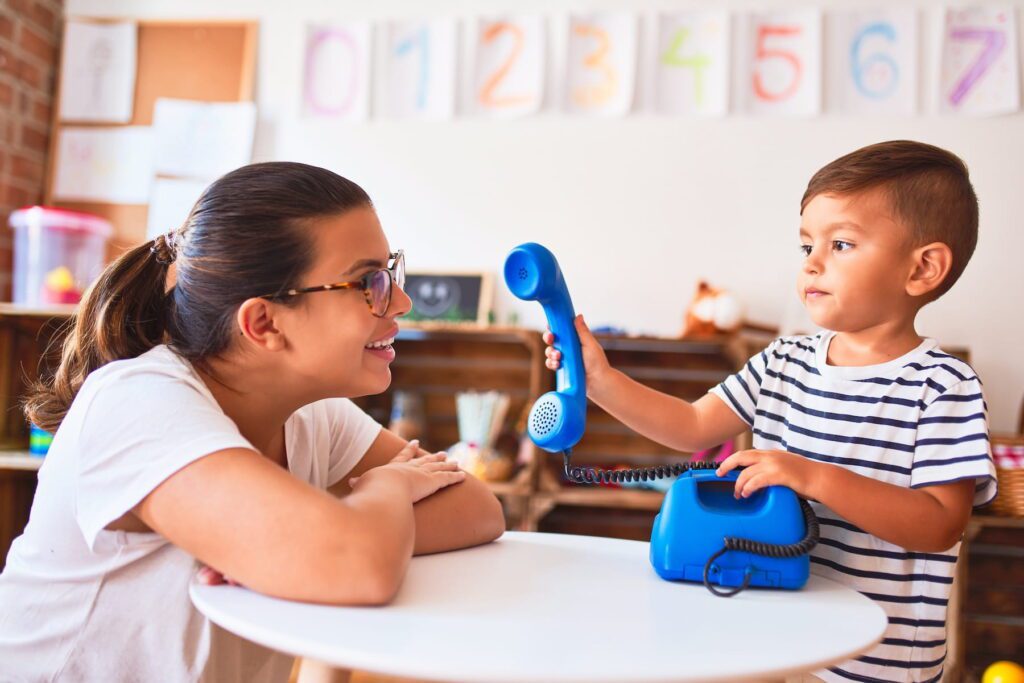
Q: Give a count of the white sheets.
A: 12